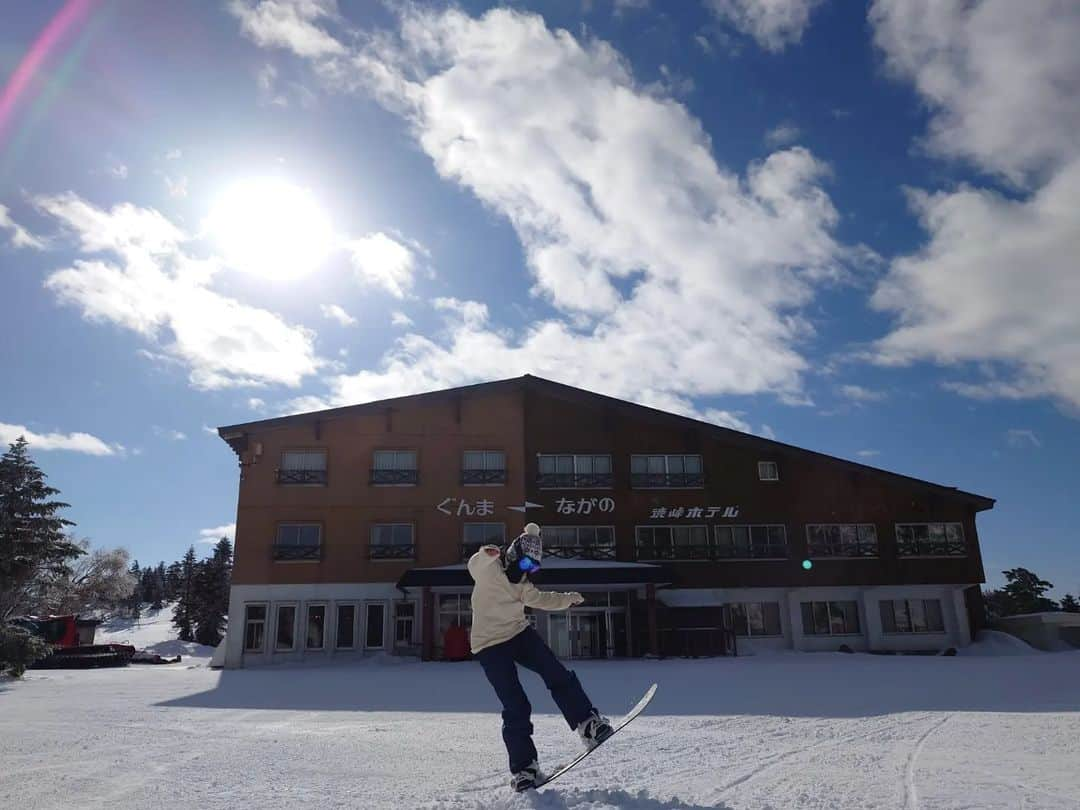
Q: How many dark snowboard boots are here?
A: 2